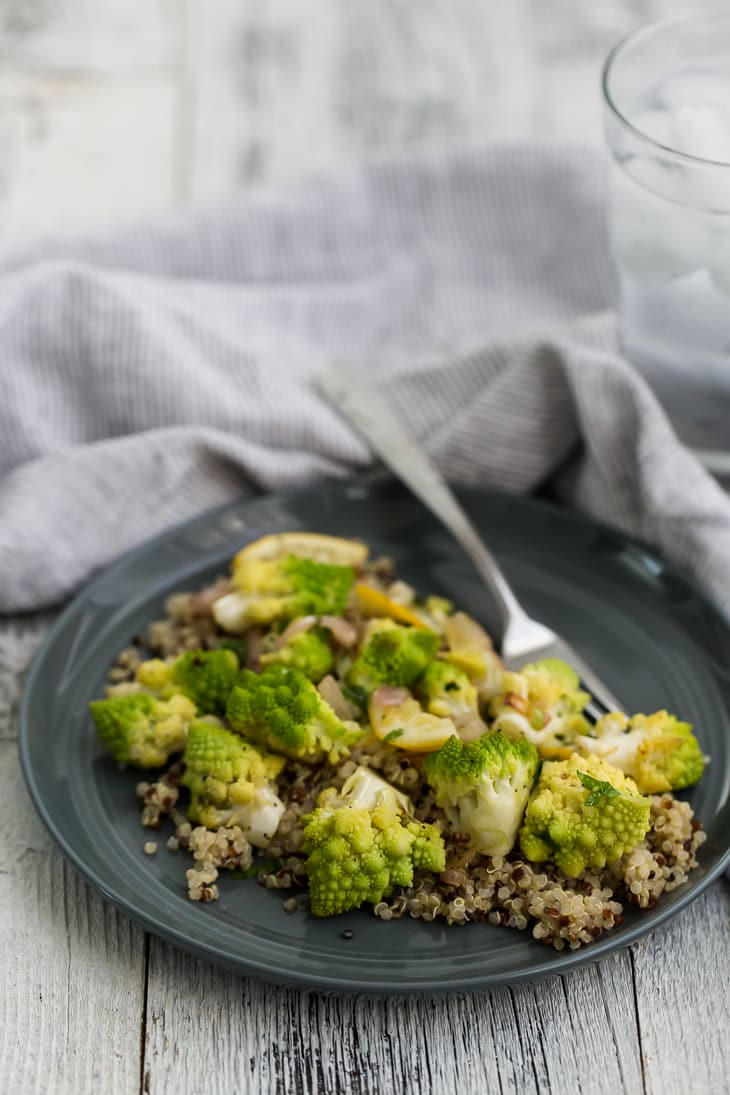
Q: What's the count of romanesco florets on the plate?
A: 13